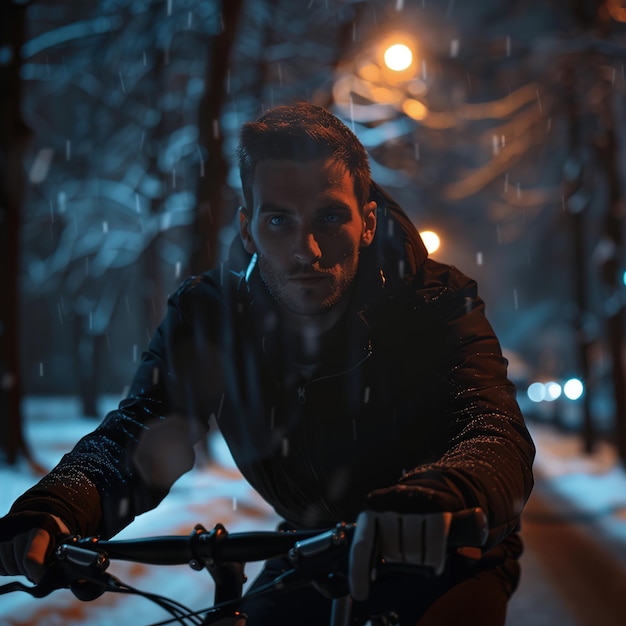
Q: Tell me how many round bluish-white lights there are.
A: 3